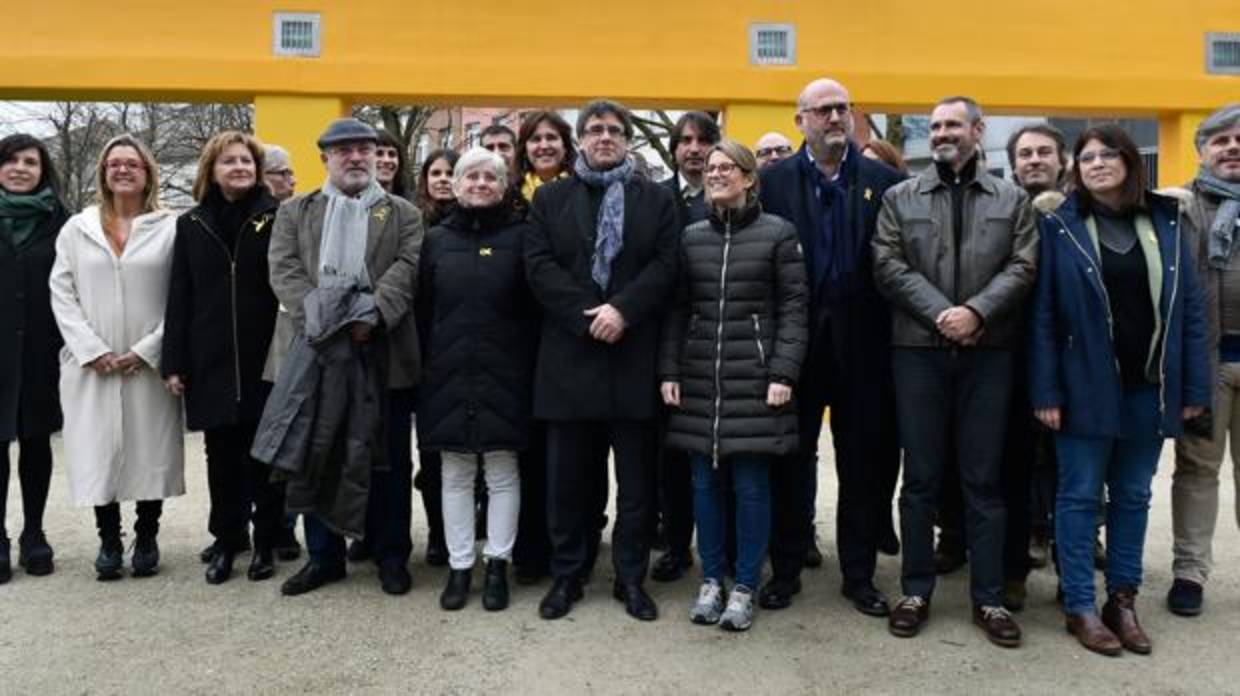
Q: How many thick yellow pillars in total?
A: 3